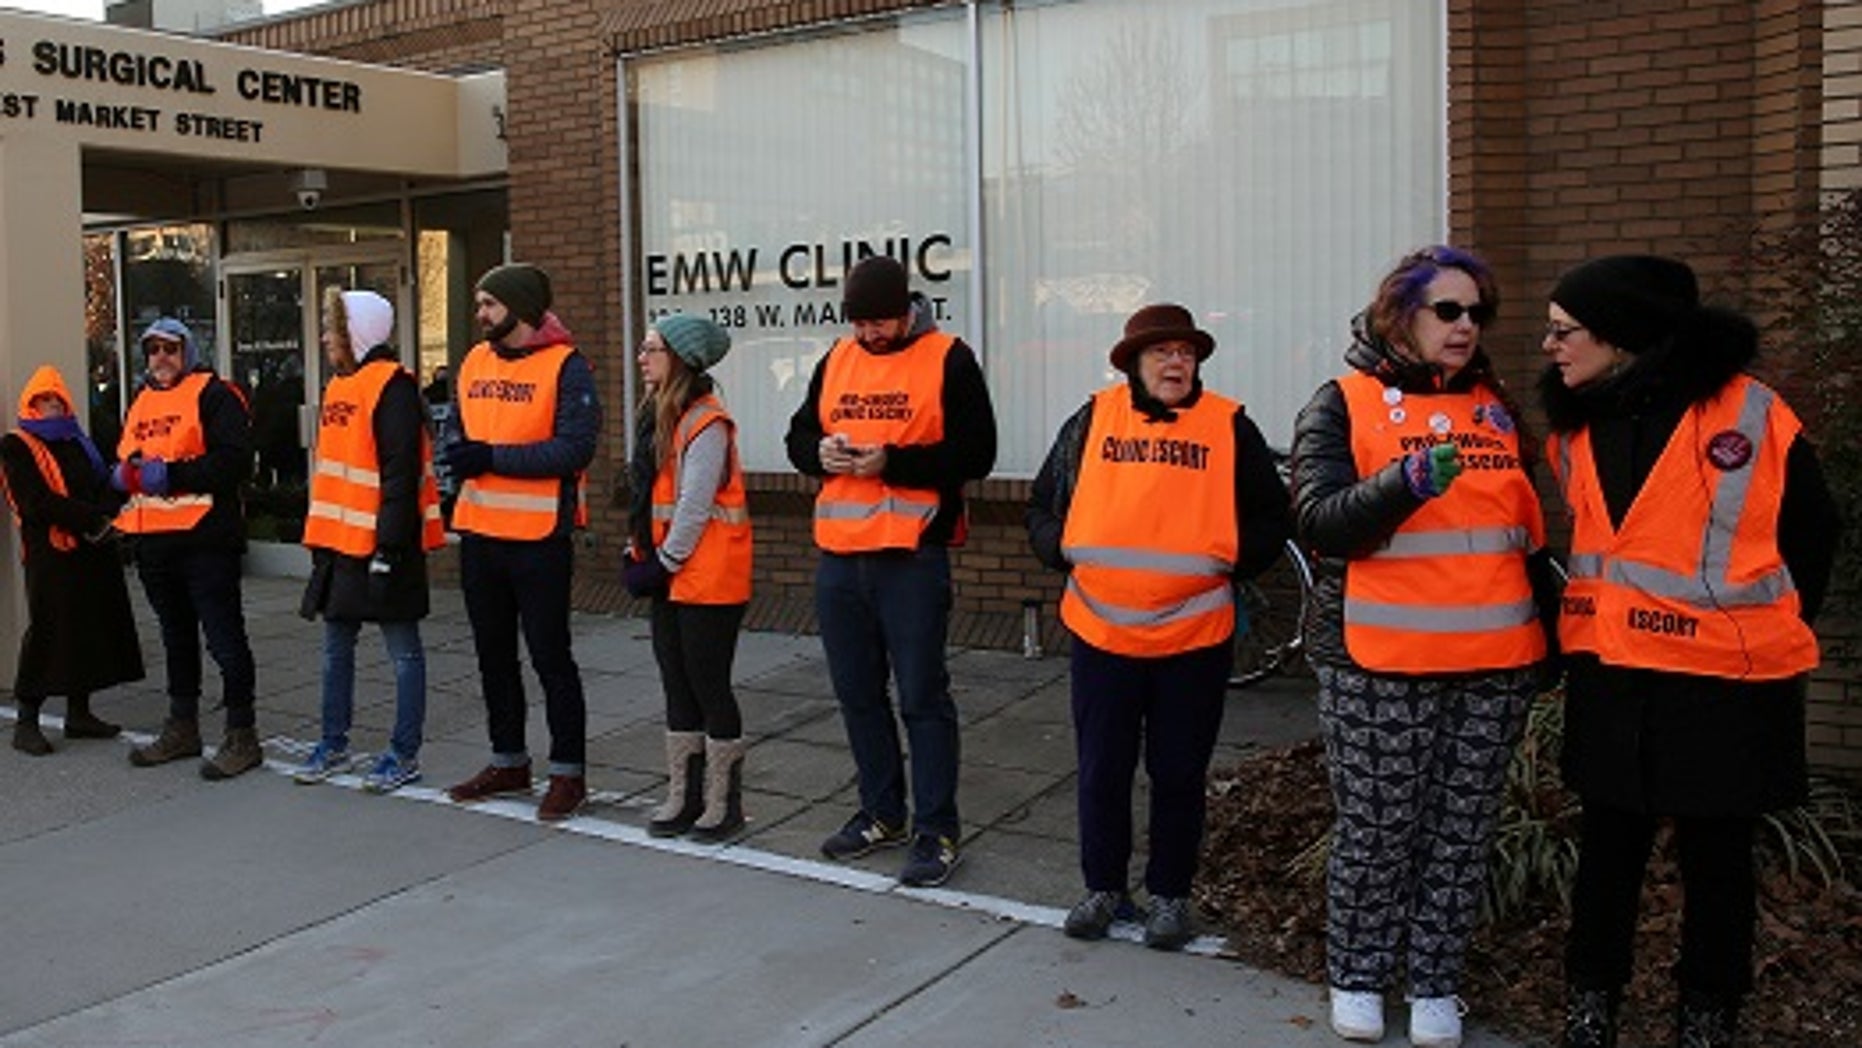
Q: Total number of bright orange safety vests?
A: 9